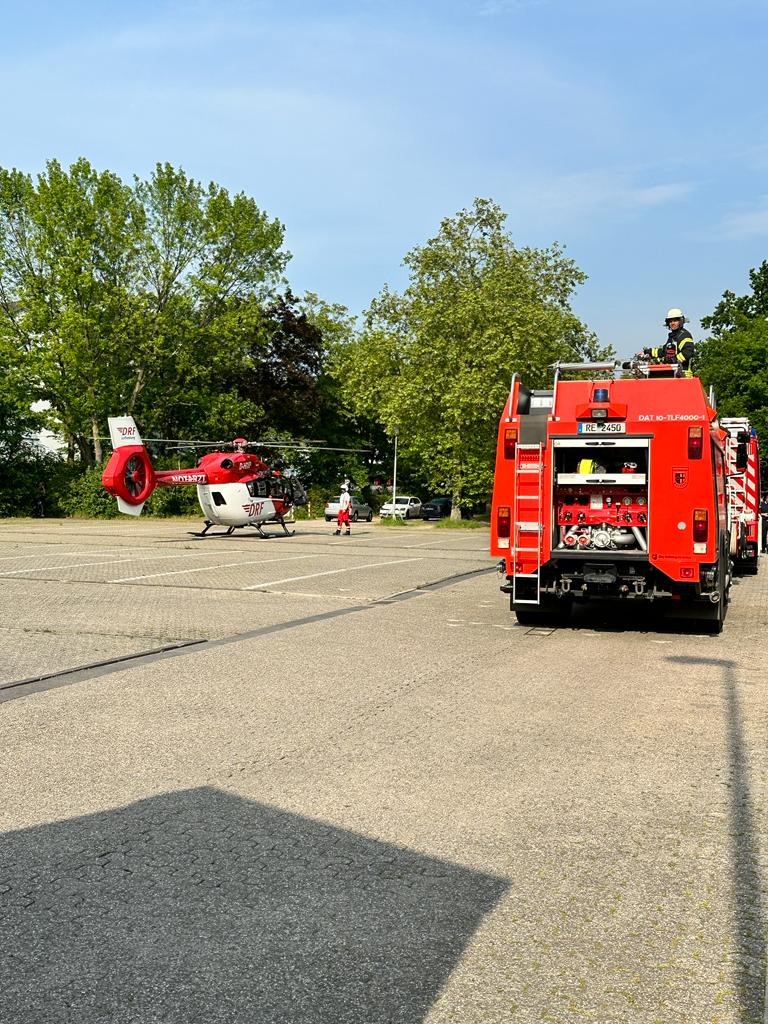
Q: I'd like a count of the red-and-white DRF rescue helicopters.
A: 1